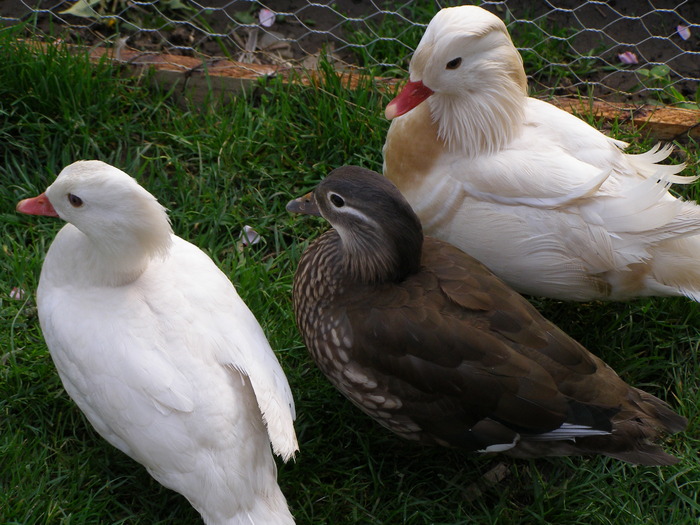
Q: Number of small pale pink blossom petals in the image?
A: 5